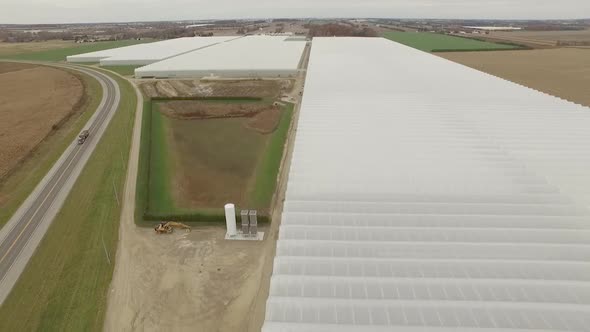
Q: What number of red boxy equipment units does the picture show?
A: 0